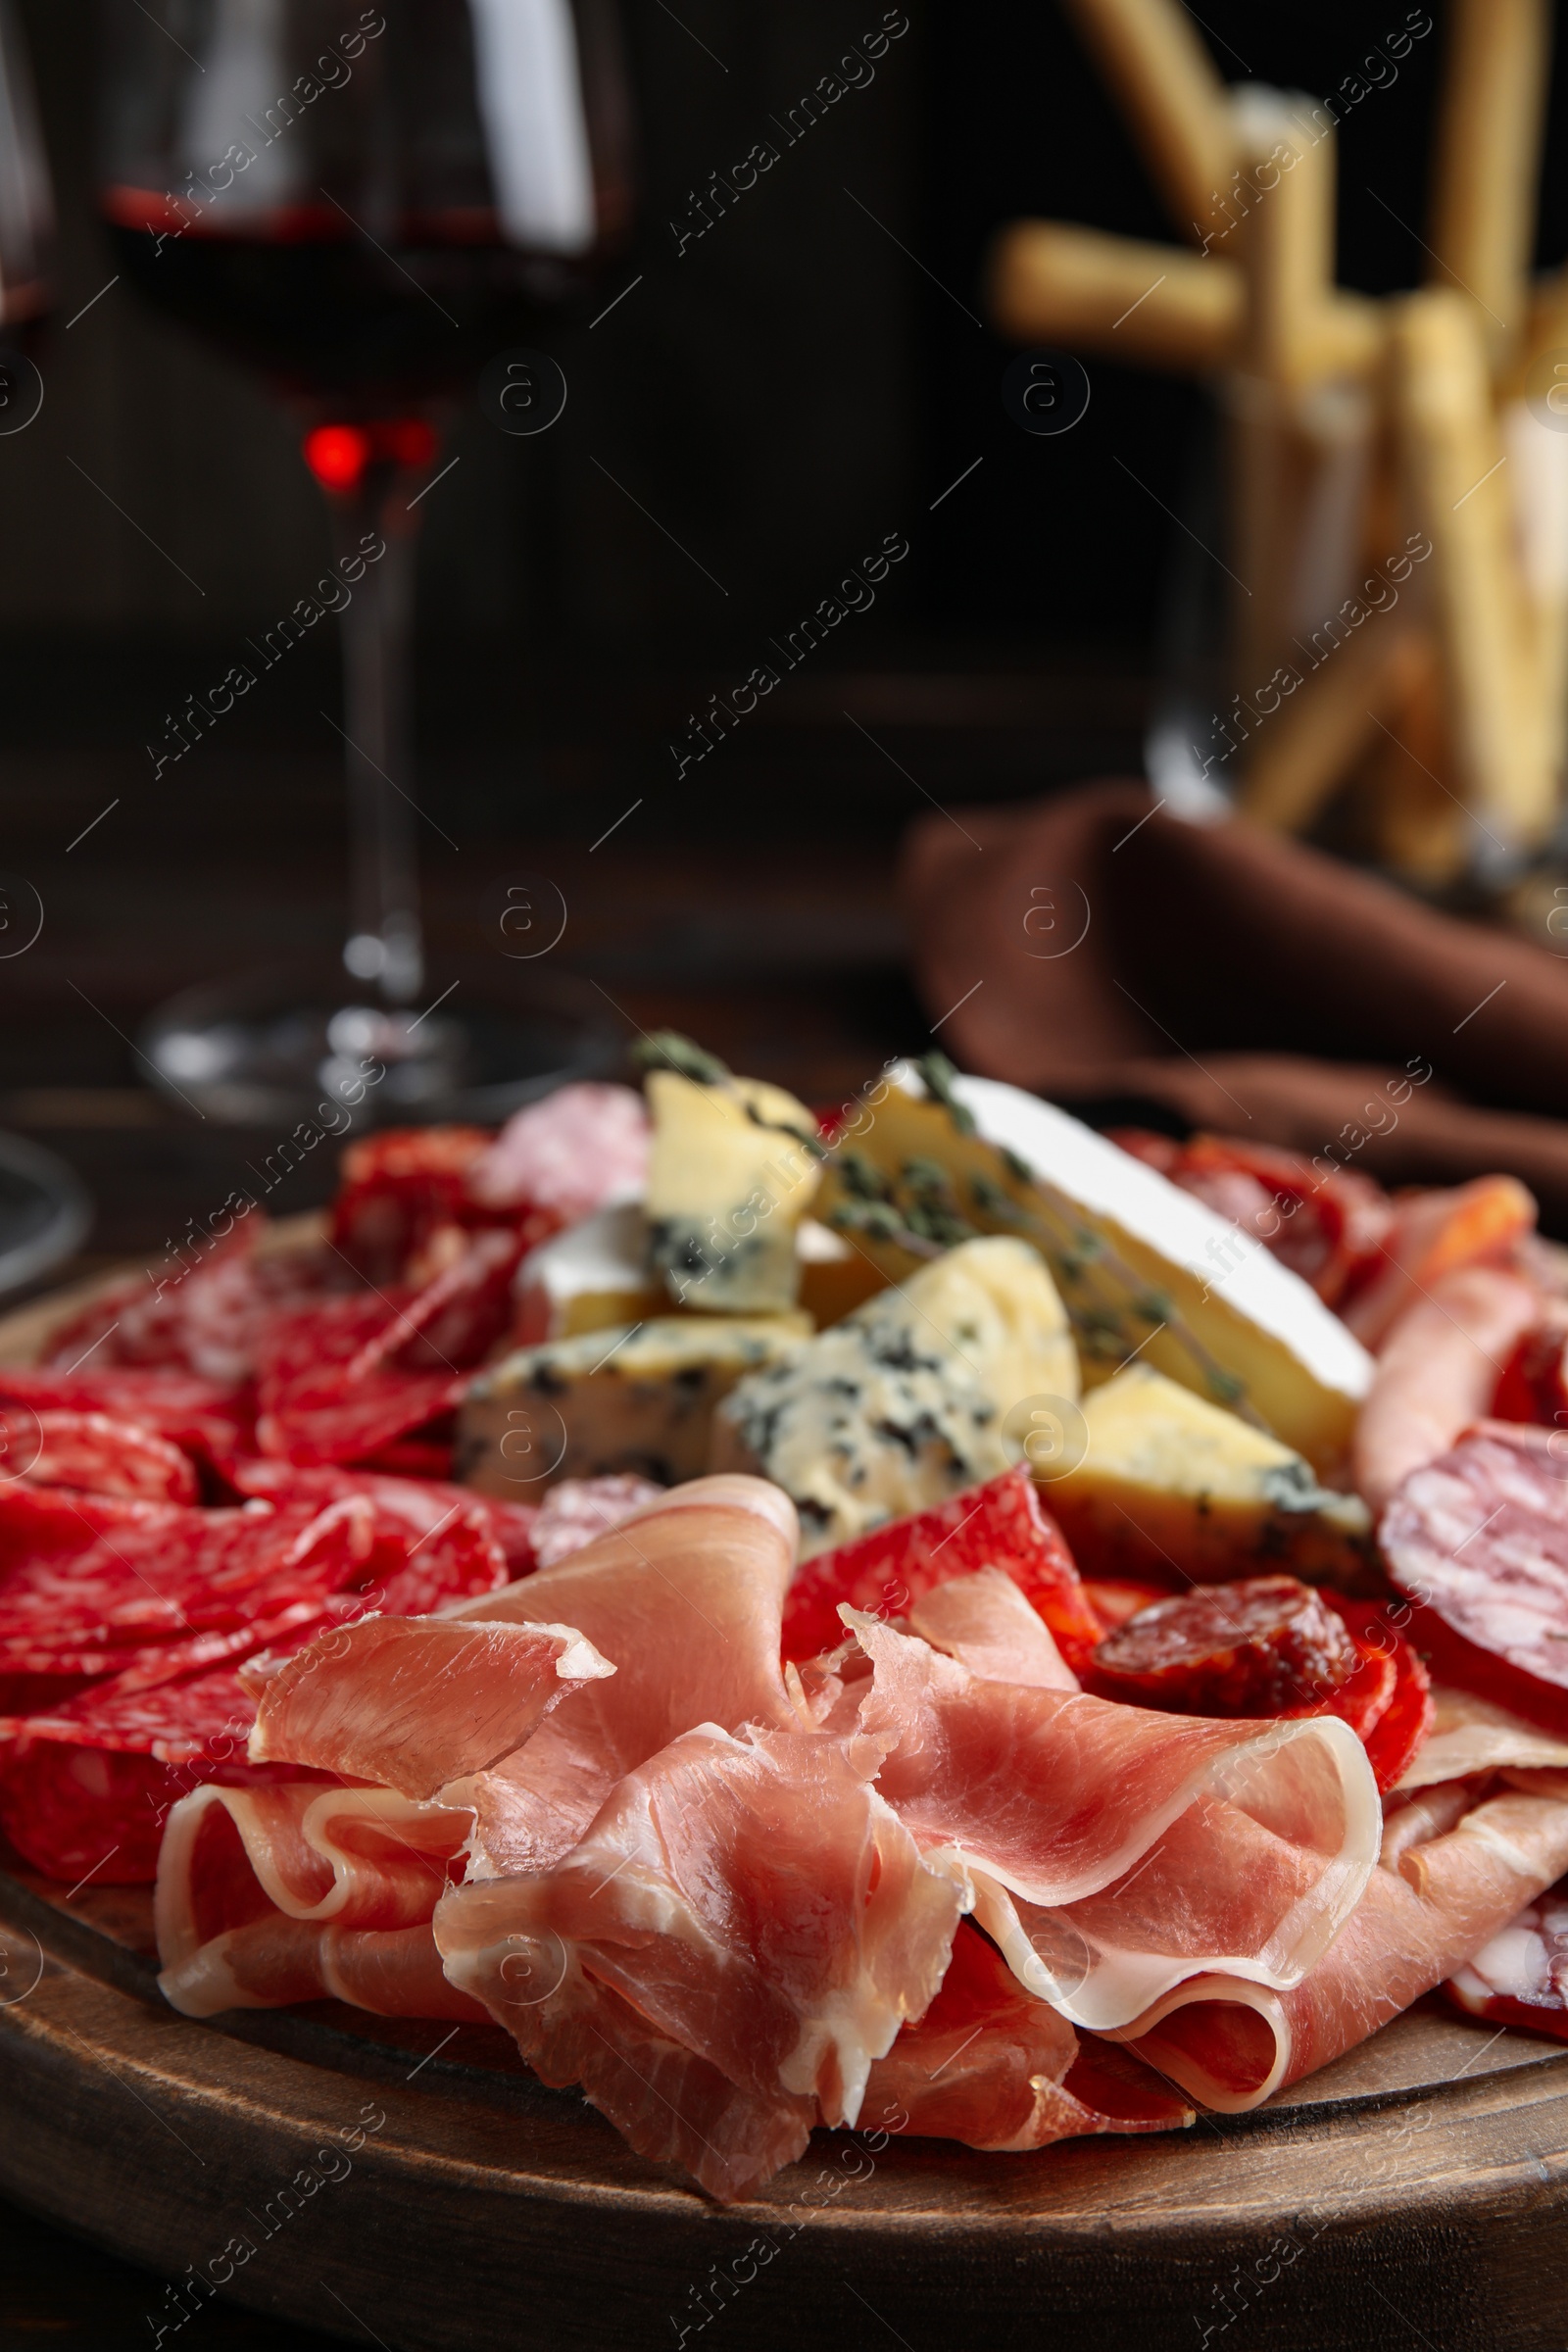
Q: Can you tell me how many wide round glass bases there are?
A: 2